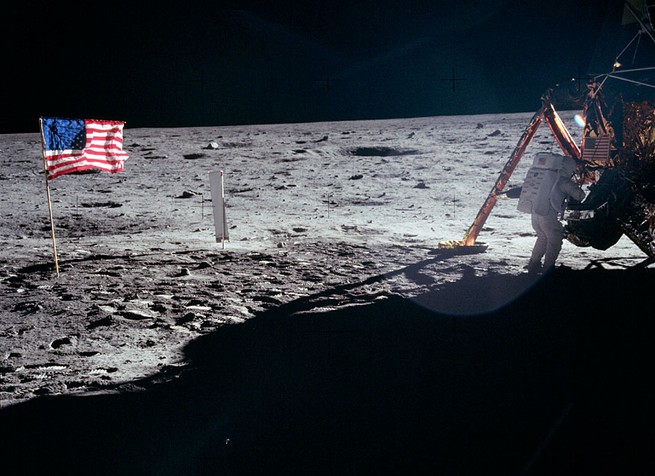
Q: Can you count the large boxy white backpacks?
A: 1